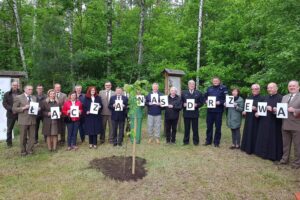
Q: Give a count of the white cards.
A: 14